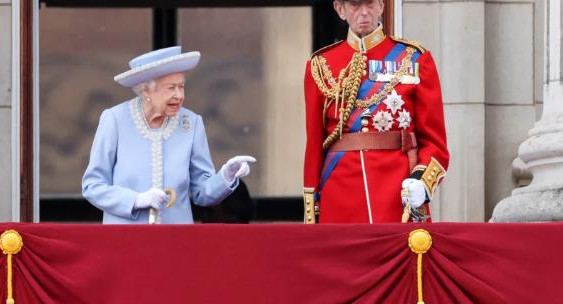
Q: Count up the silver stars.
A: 3